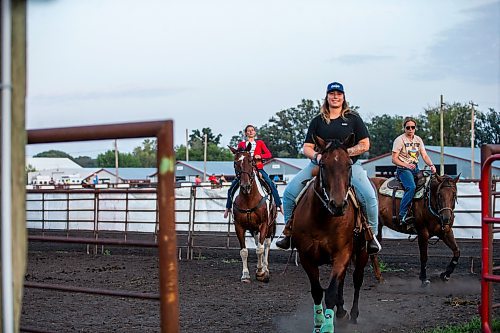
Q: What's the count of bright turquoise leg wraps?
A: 2